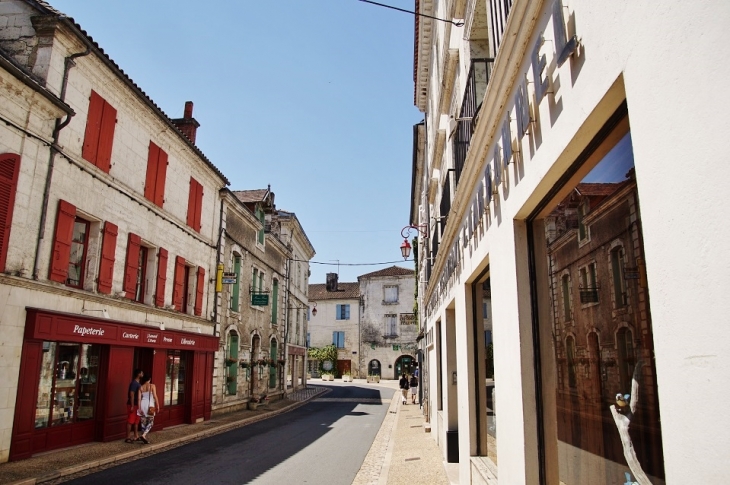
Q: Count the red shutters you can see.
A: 13